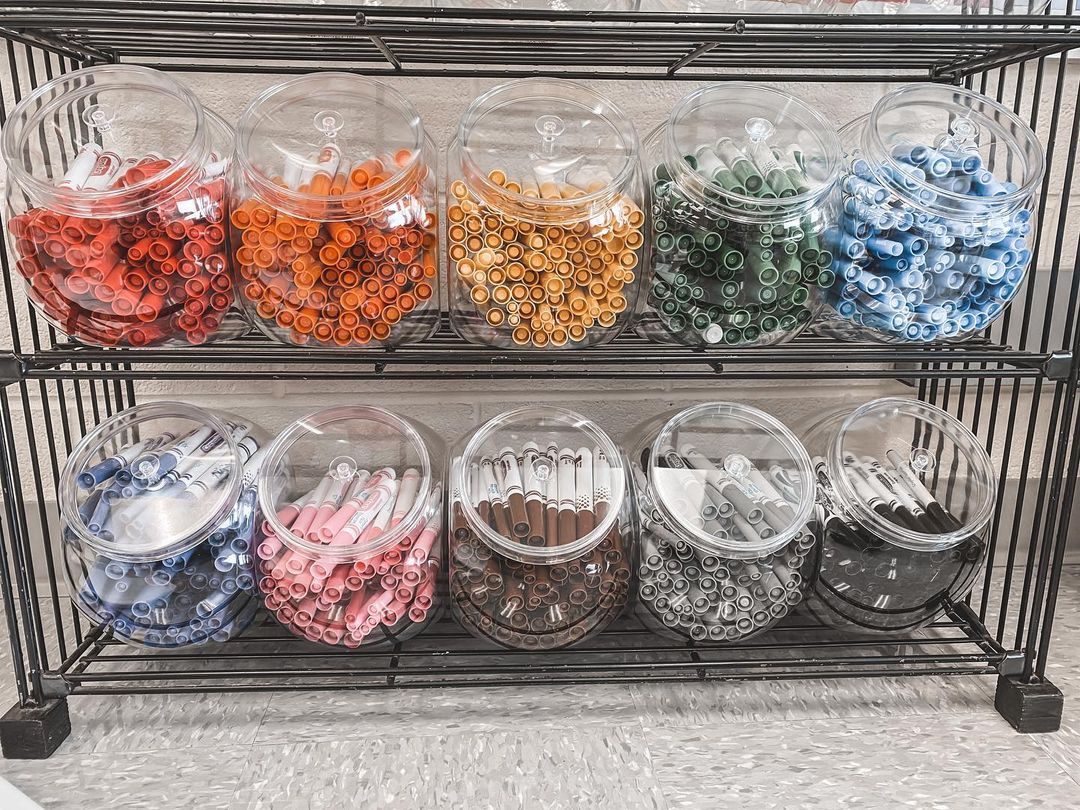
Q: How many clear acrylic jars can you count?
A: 10